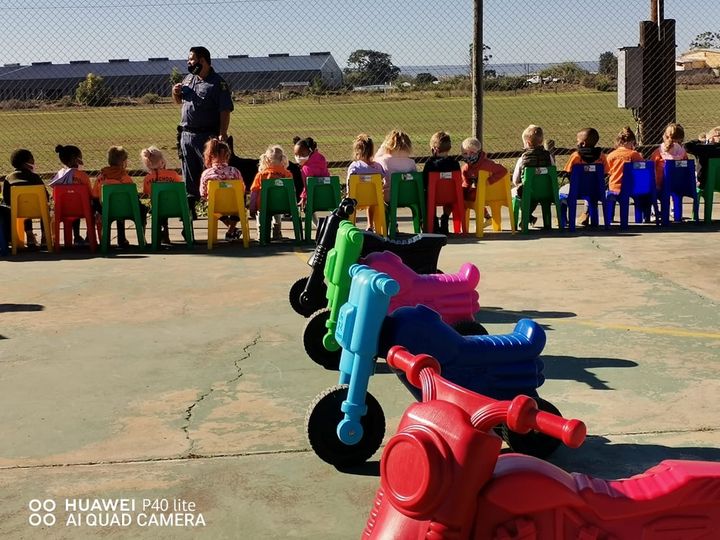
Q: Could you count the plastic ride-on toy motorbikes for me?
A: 4